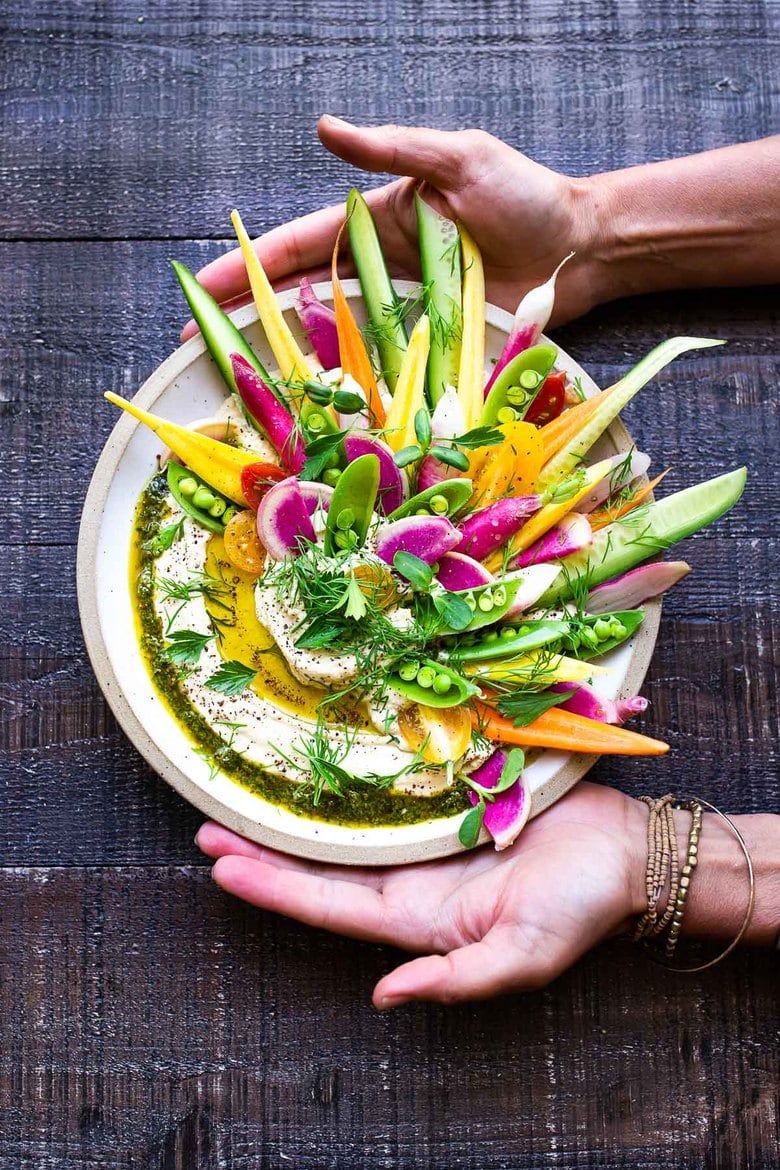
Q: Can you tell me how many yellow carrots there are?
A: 6